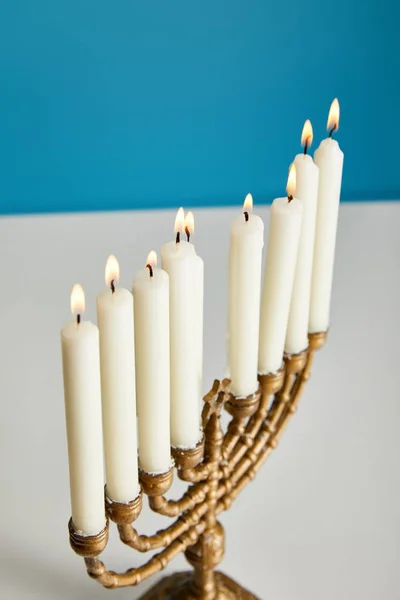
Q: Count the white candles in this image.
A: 9